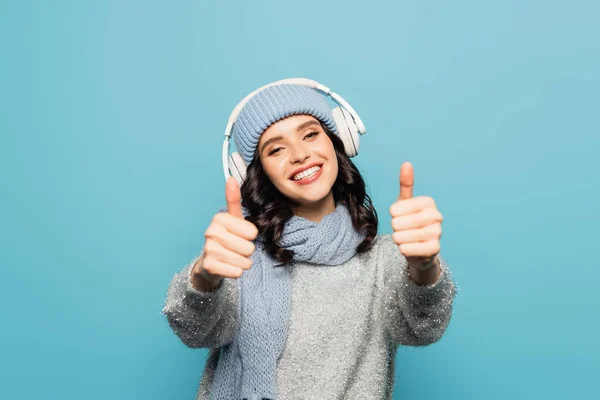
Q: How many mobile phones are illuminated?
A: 0